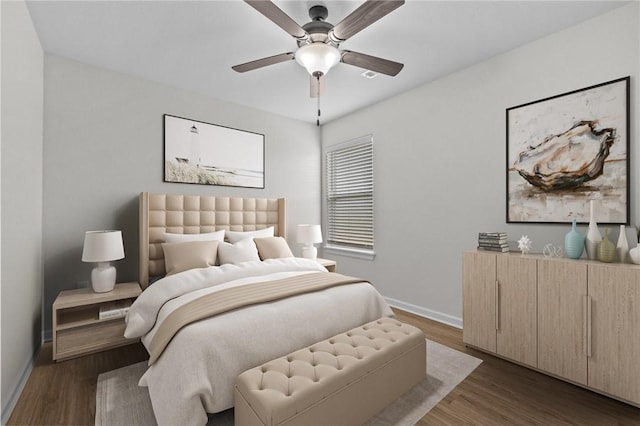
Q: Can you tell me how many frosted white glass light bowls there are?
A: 1